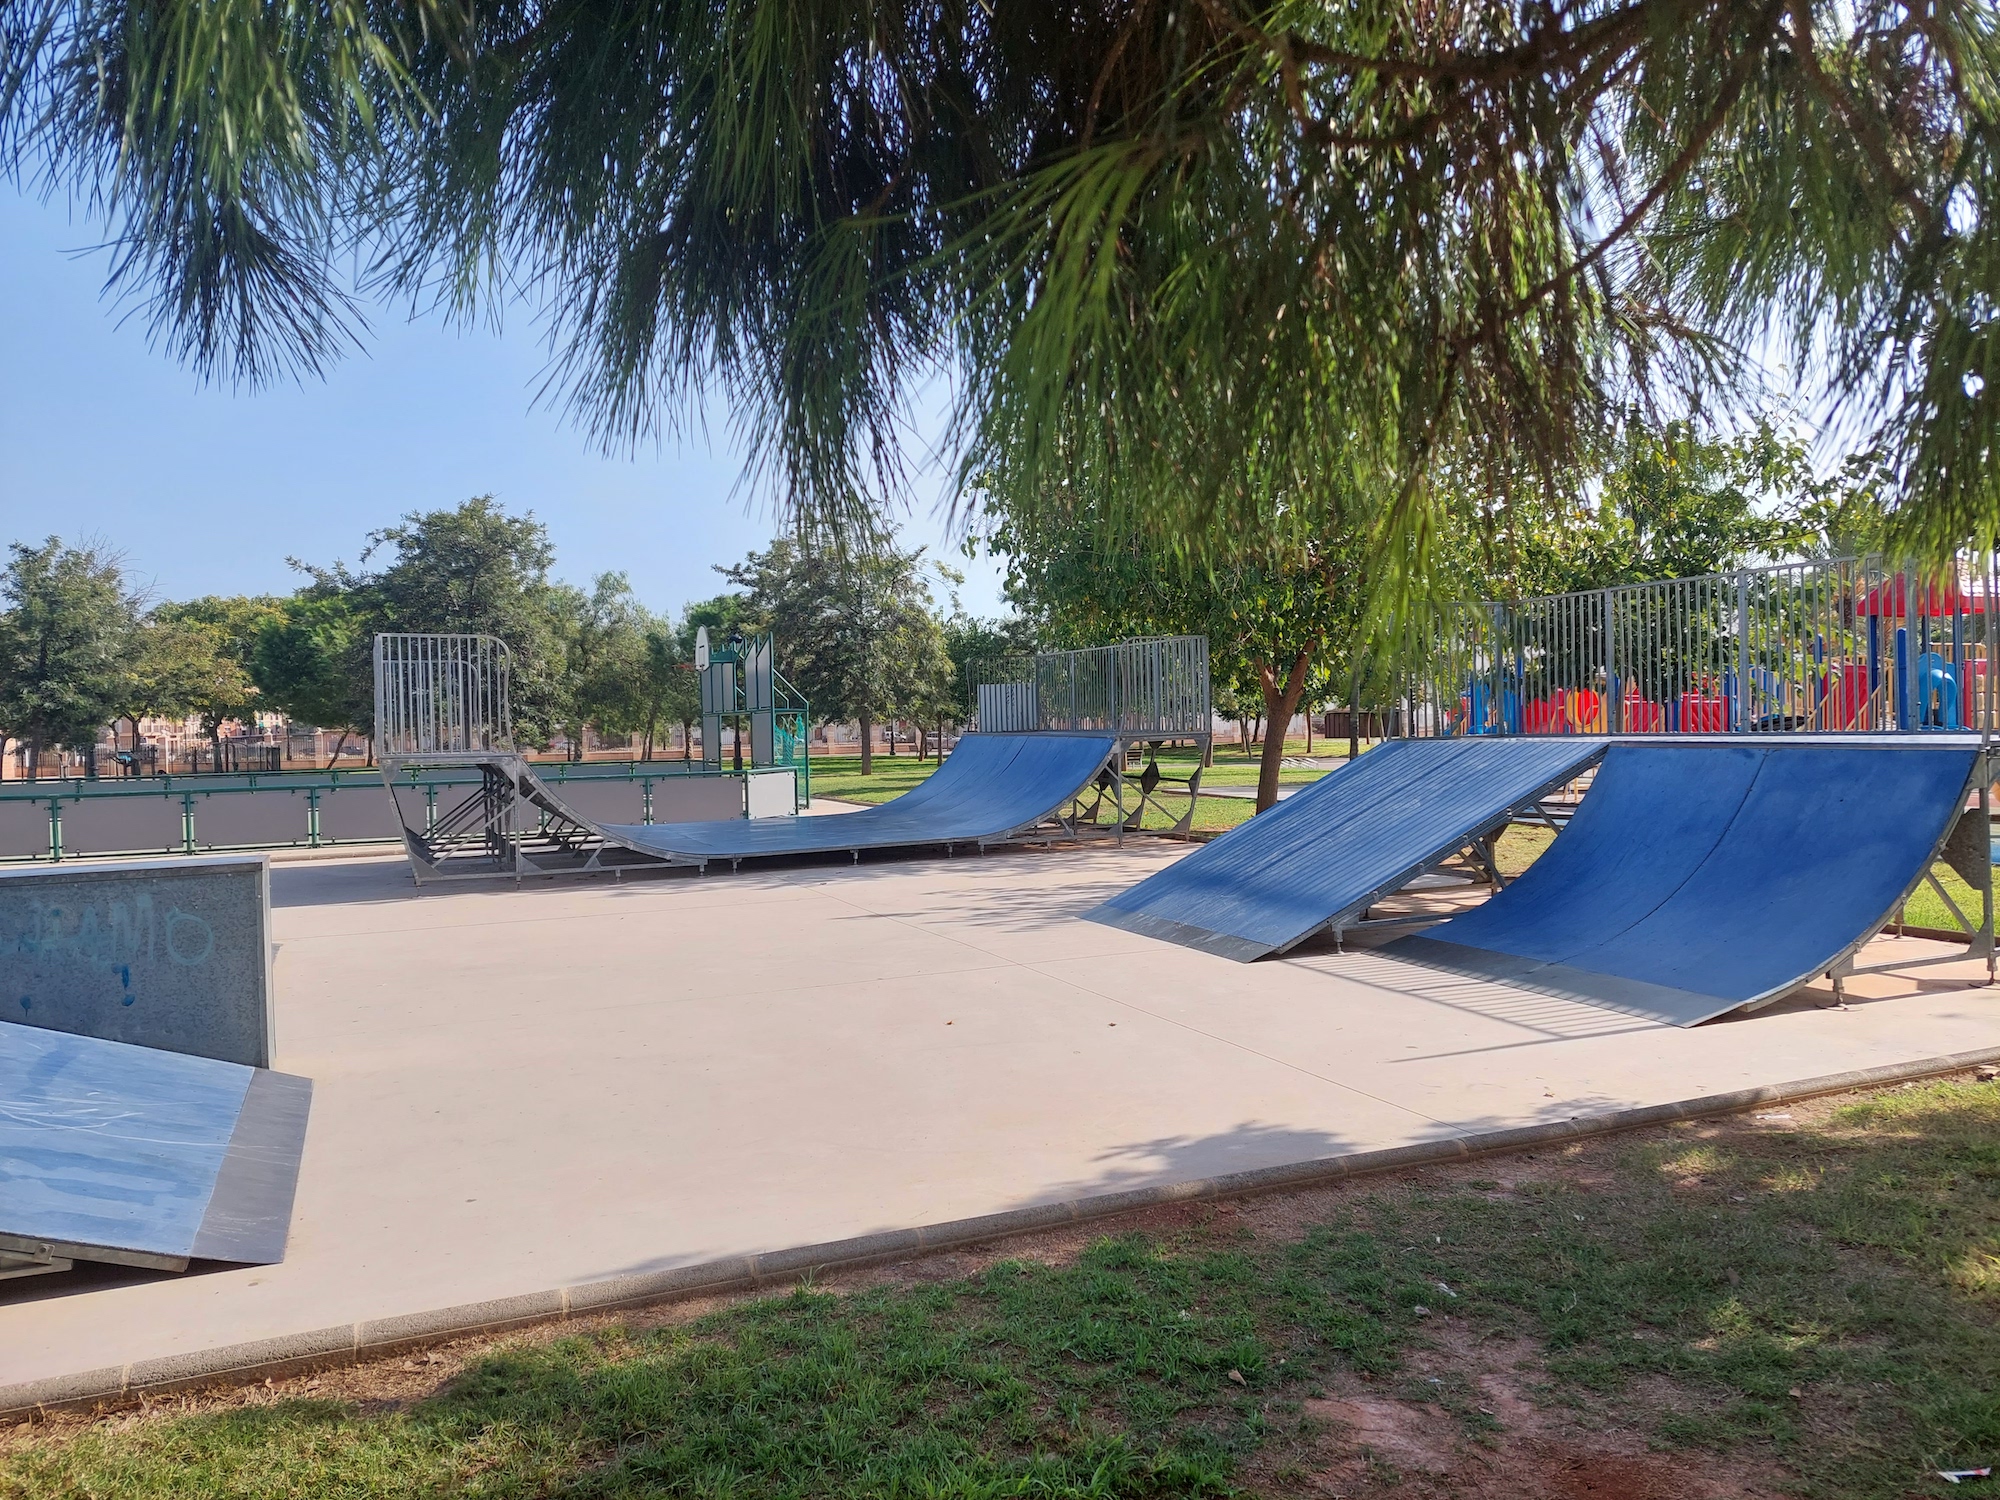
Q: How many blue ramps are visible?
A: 4